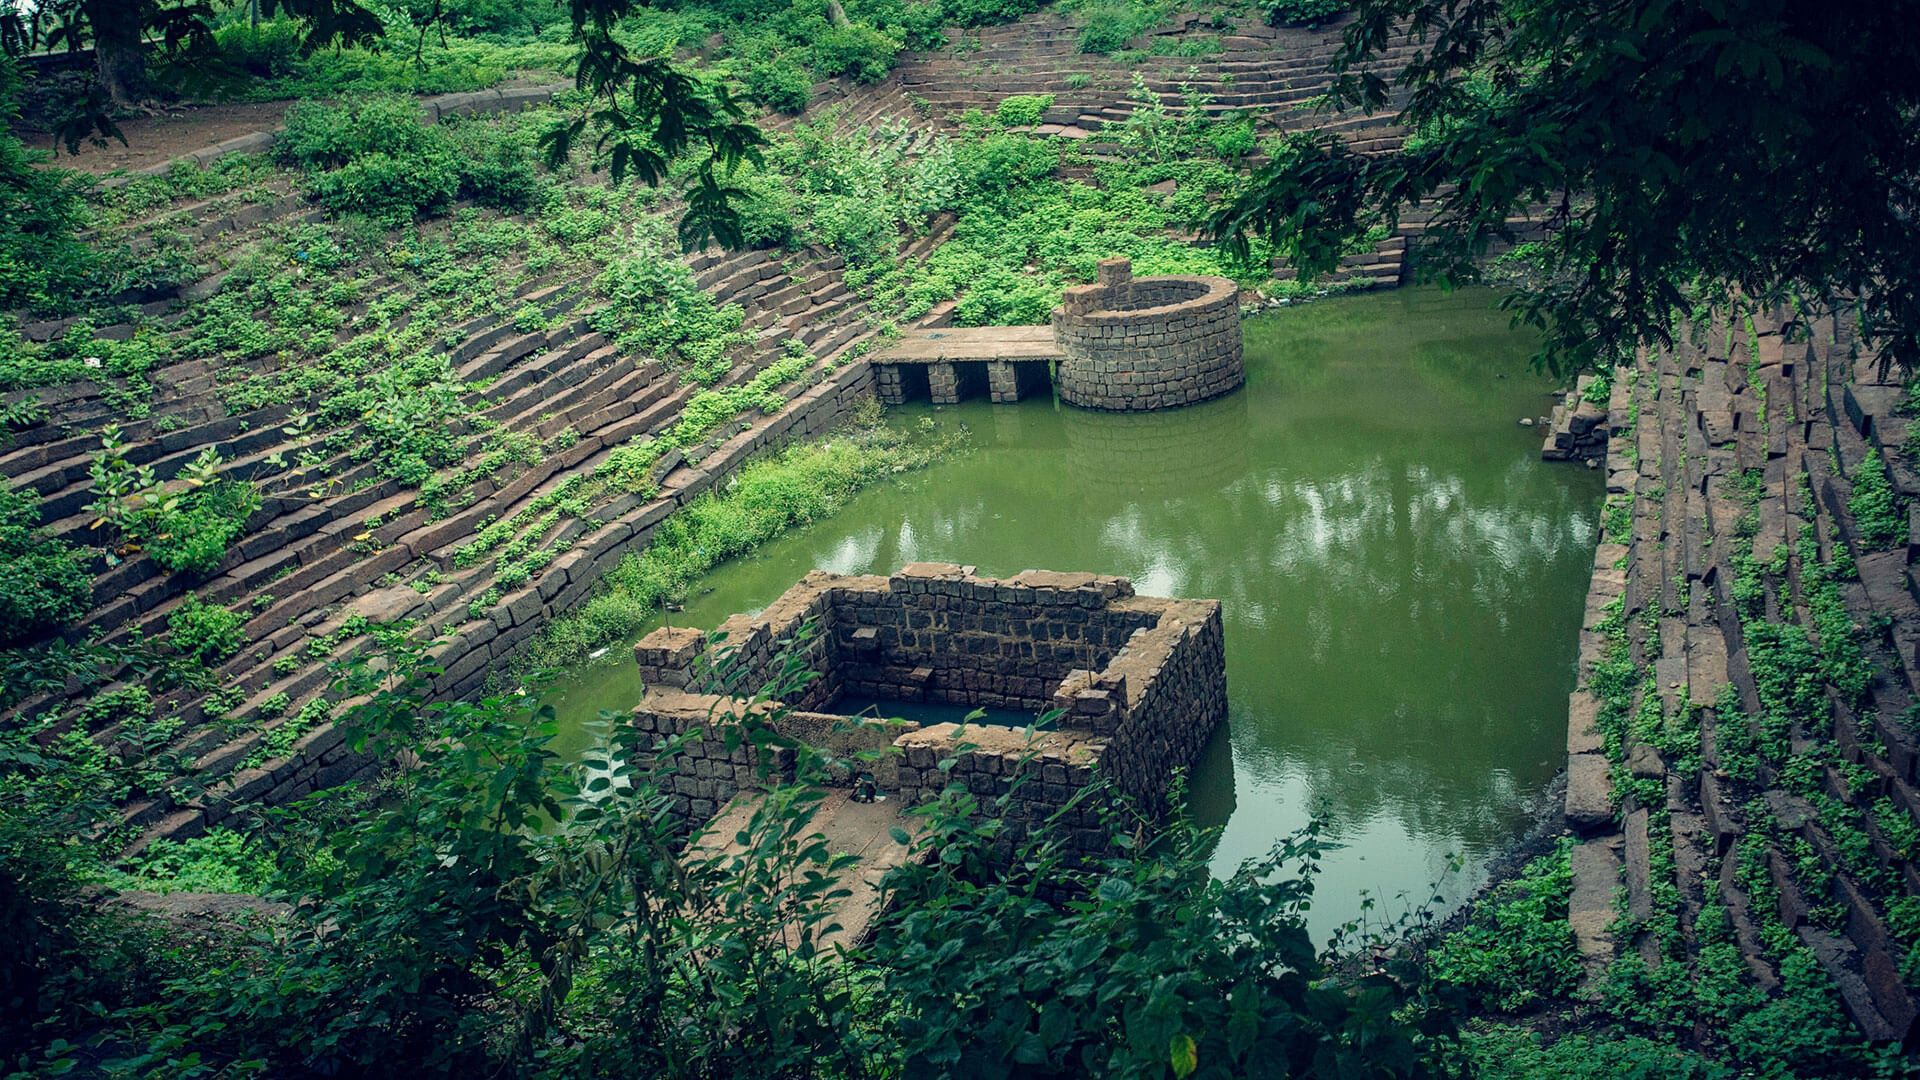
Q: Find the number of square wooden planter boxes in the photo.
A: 0